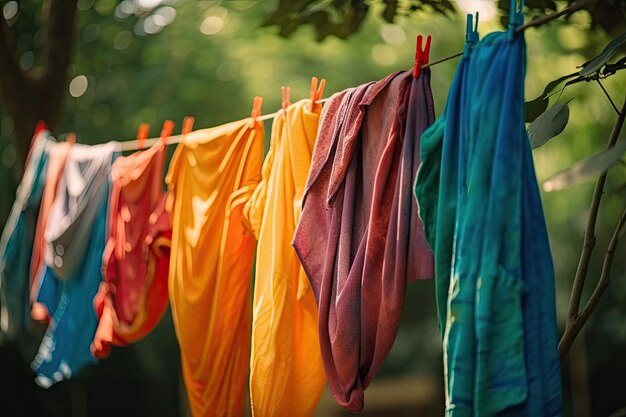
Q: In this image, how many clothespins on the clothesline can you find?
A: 11